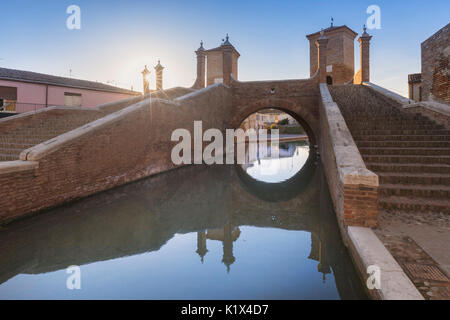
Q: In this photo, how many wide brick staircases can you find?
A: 2